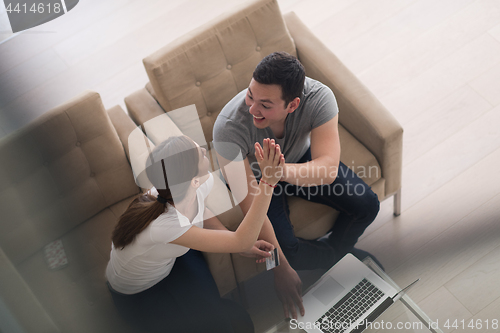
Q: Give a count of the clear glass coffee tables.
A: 1